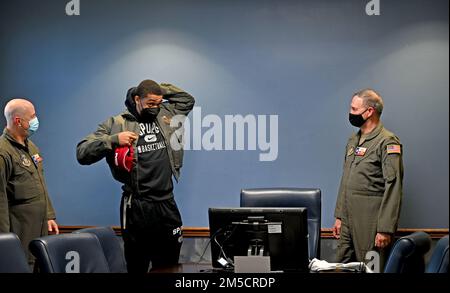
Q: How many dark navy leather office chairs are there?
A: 6